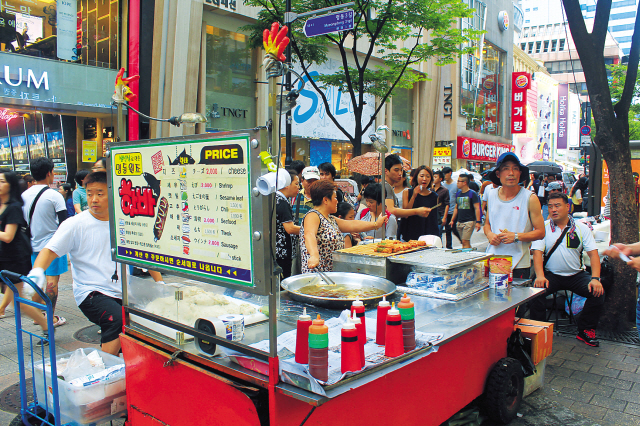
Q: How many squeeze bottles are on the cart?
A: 8